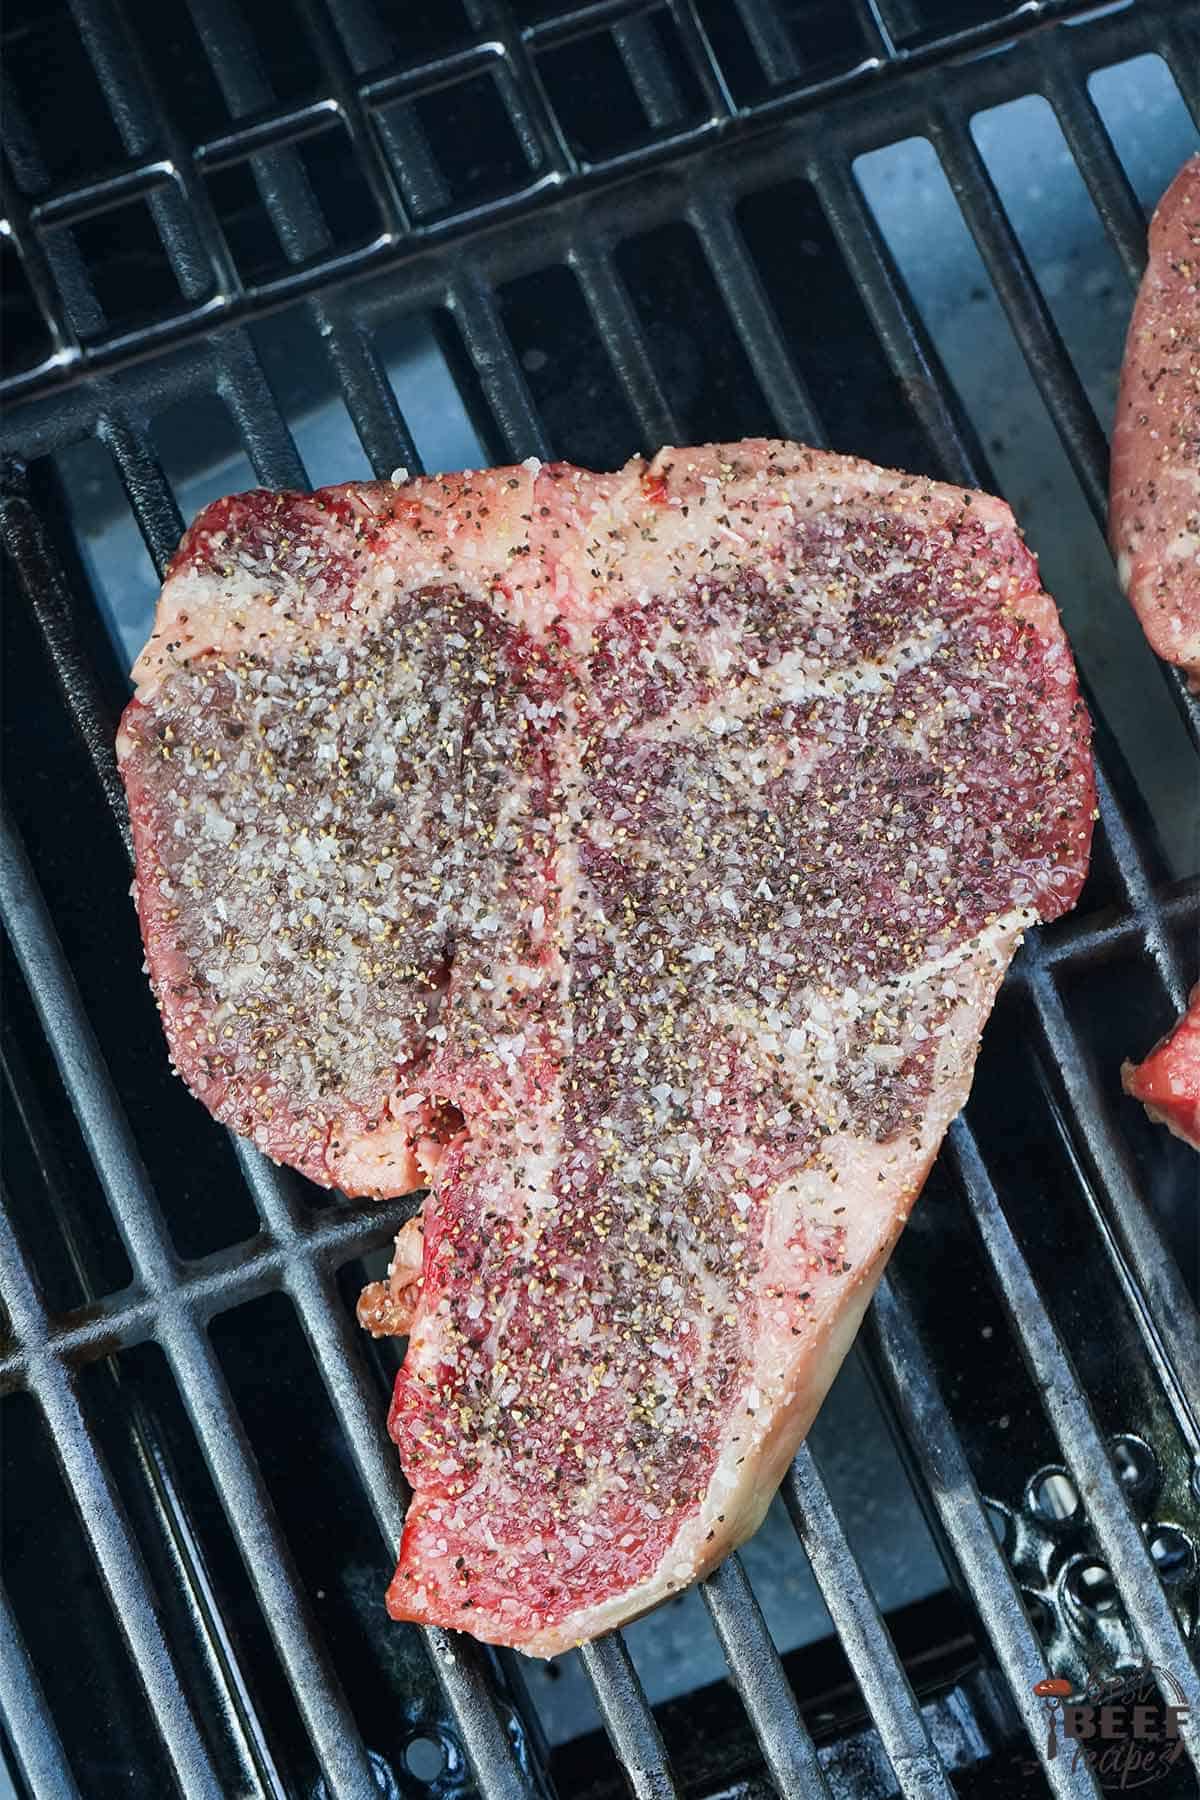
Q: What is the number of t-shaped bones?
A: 1